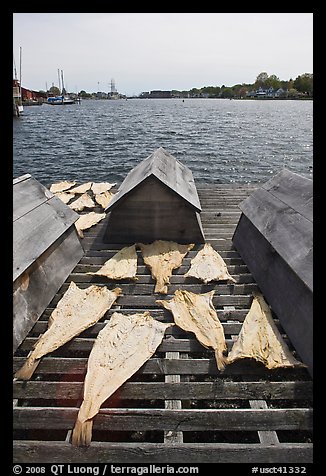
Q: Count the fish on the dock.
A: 14